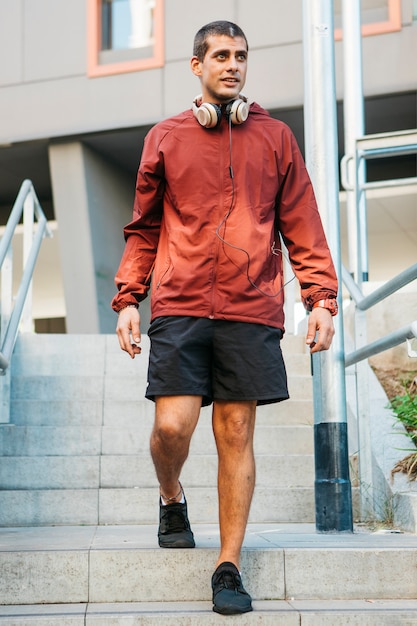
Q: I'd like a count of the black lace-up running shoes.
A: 2